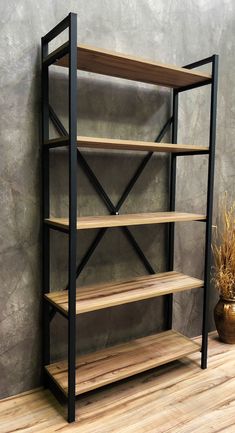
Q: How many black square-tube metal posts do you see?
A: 4